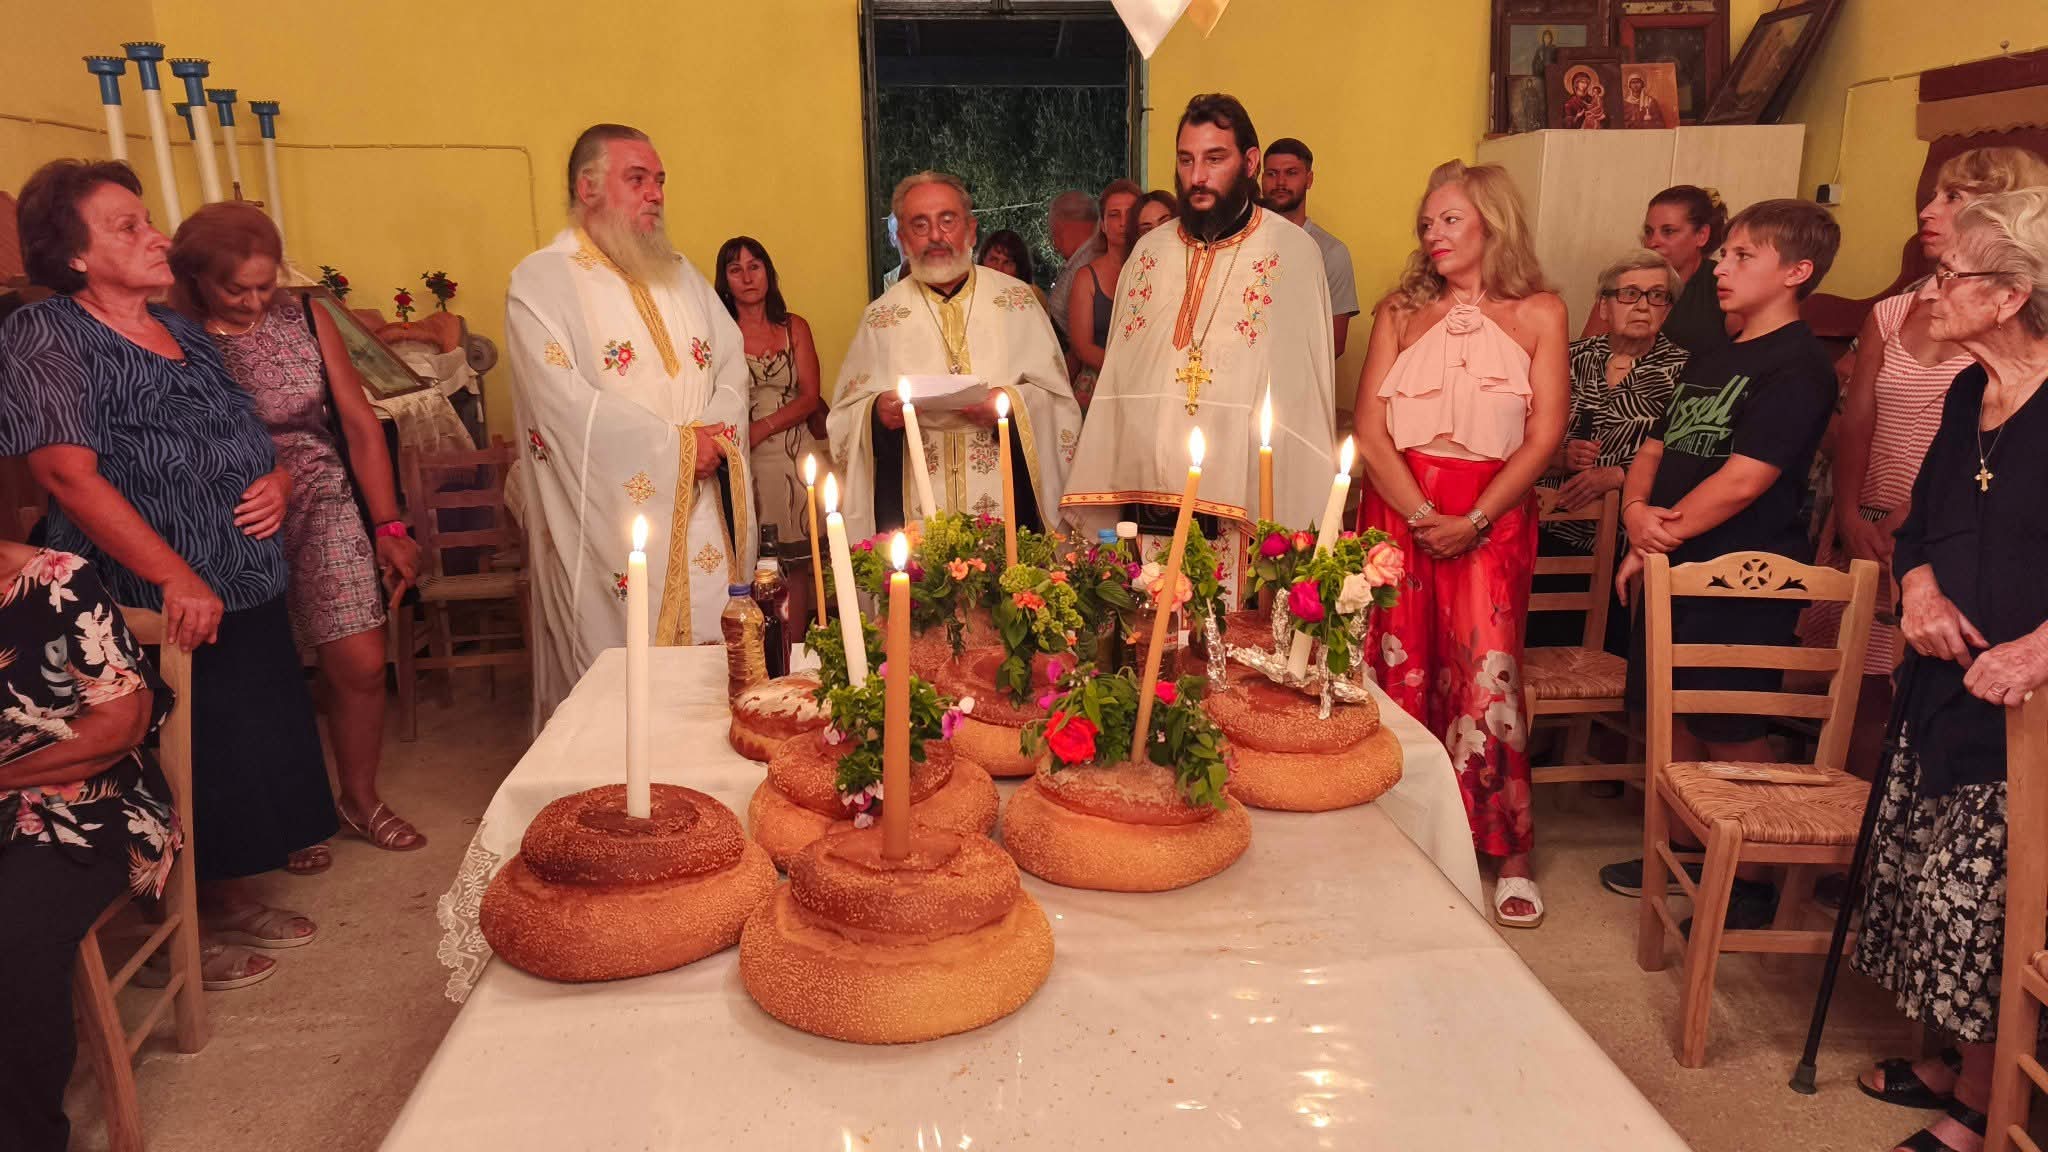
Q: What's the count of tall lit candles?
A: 9